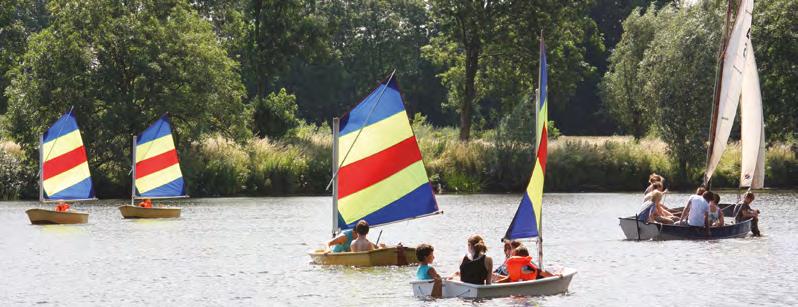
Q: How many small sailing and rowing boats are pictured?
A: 5